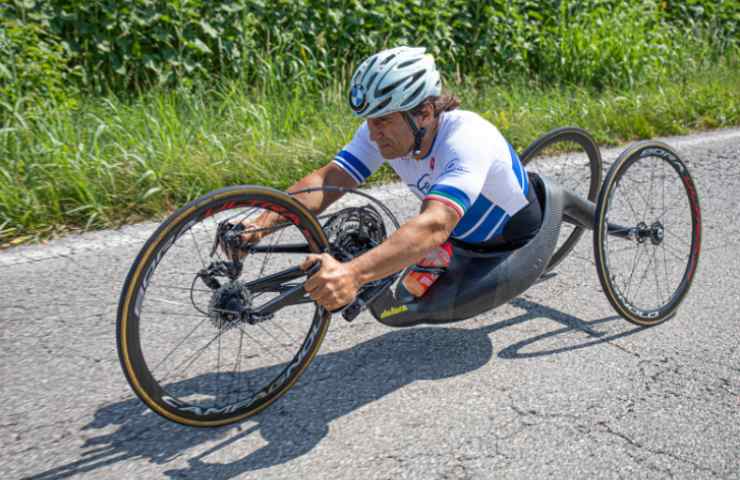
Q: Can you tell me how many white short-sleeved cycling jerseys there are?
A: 1